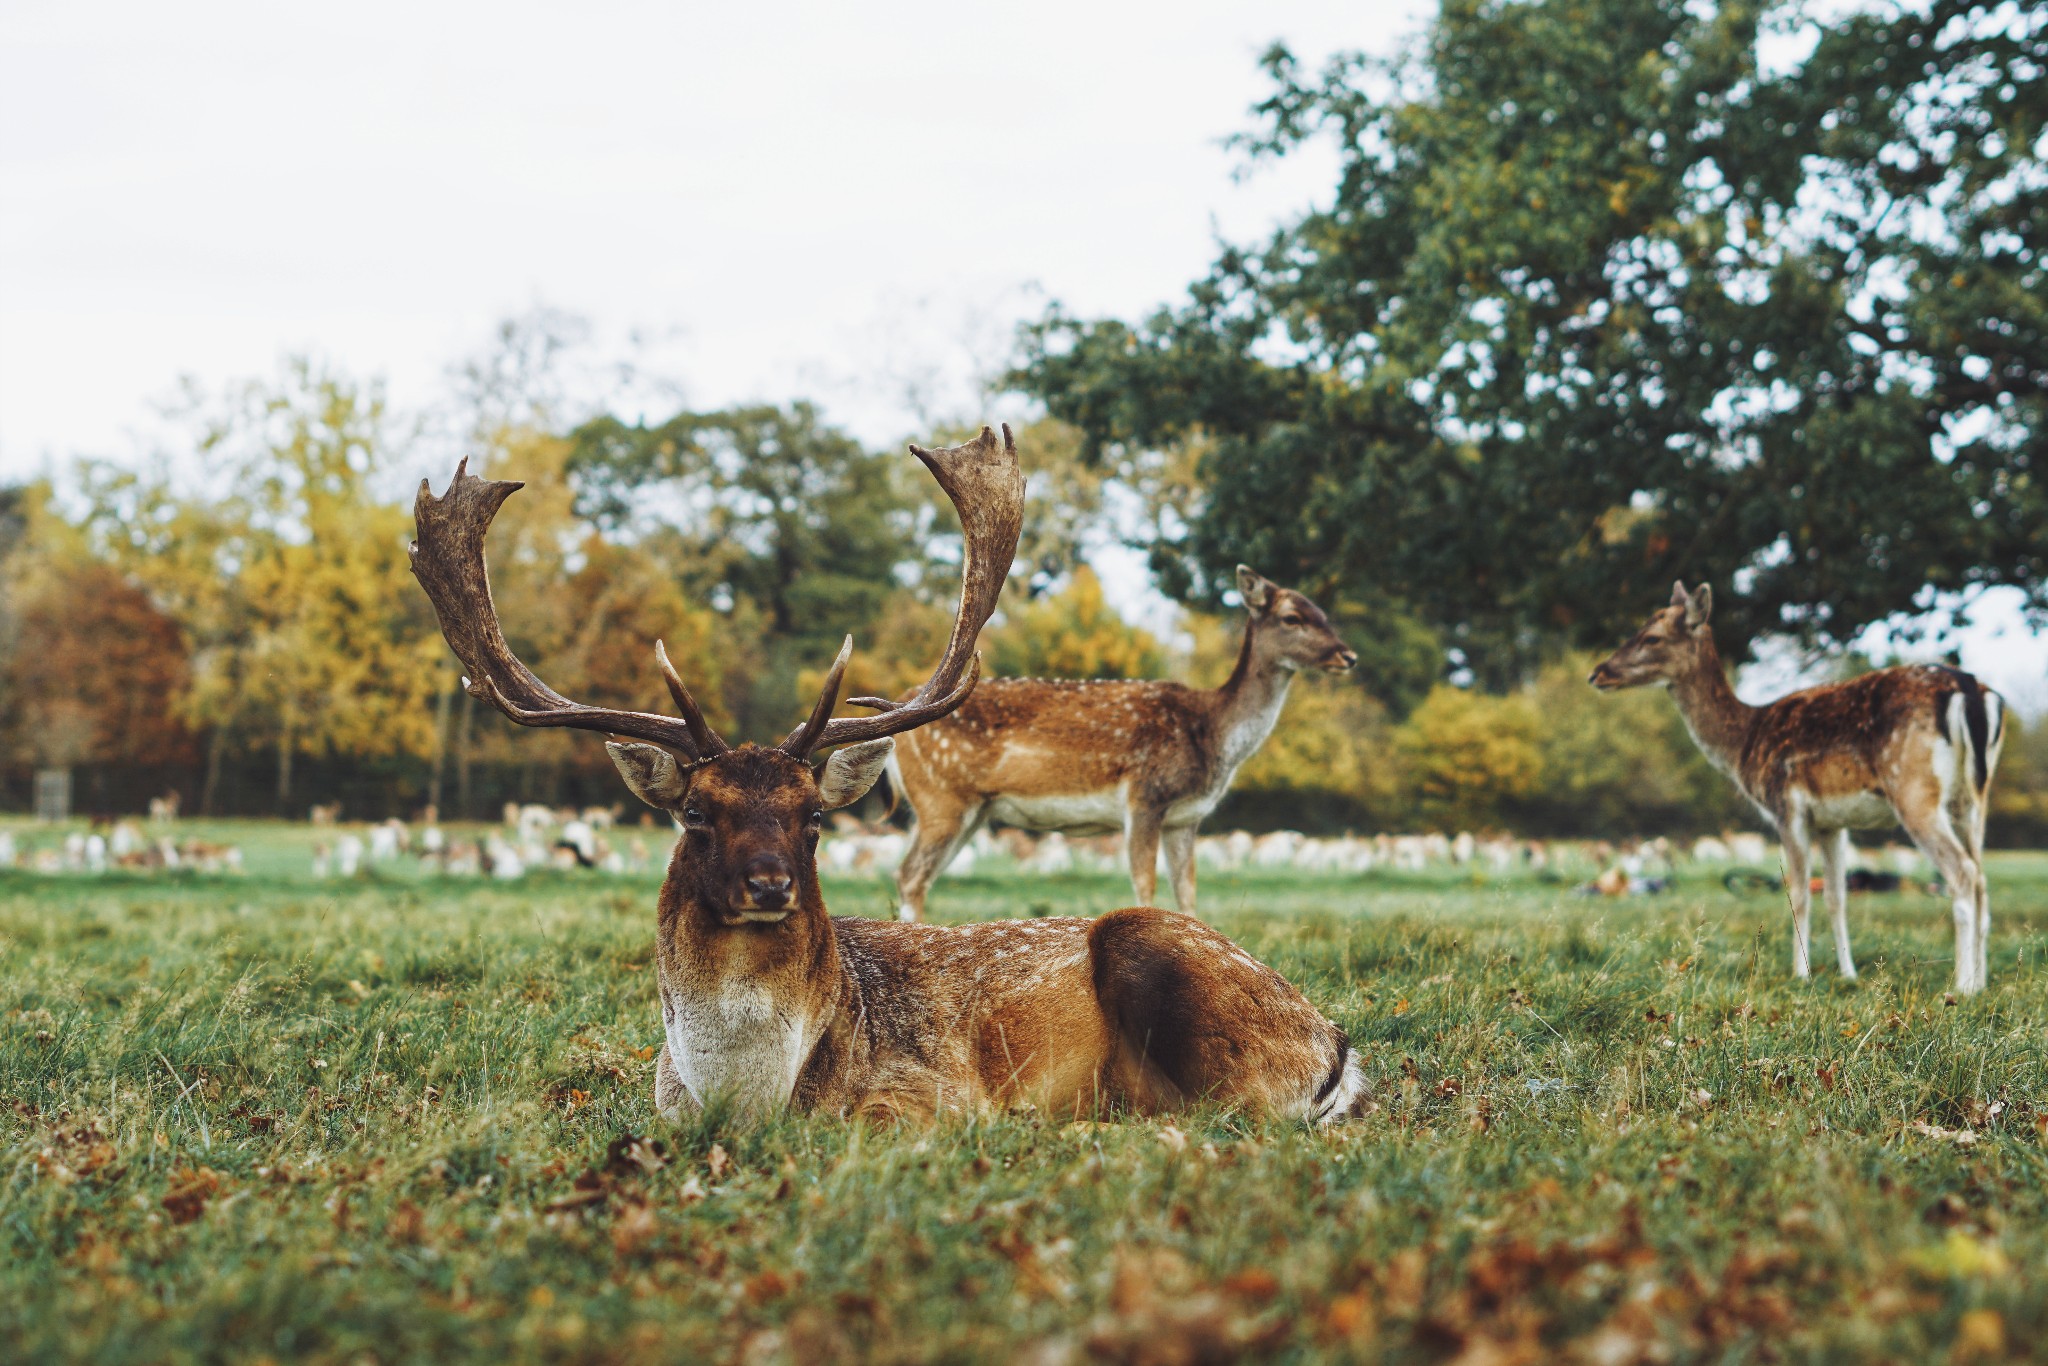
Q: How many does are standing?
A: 2